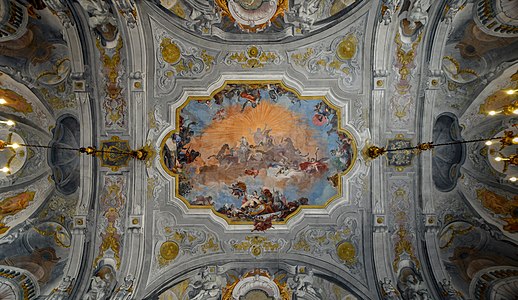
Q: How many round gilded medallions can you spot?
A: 4